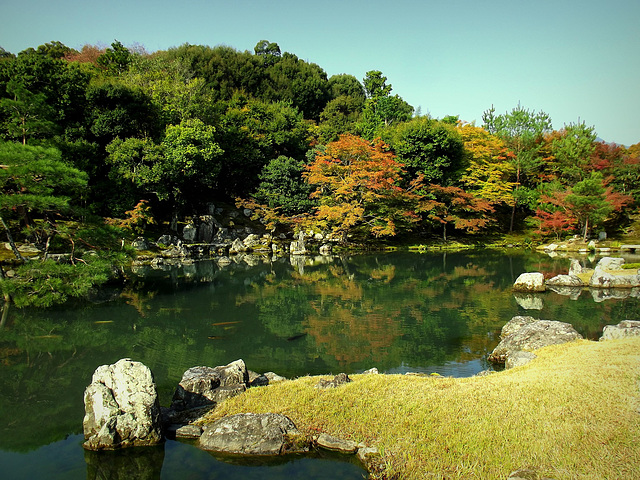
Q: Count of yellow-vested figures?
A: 0